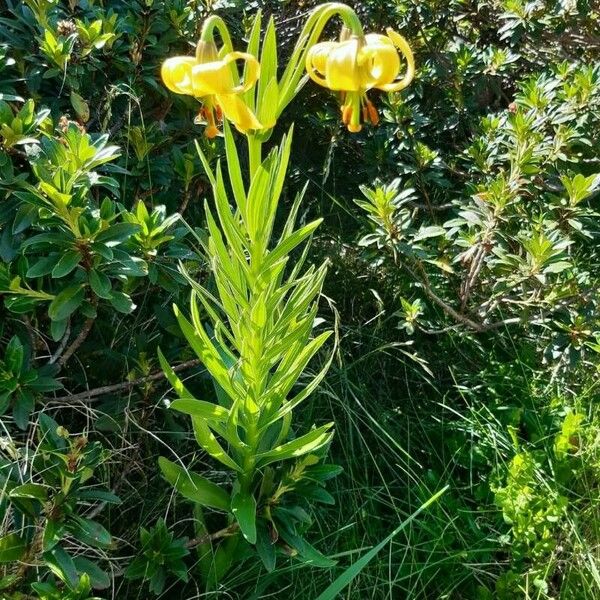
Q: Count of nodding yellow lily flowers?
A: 2